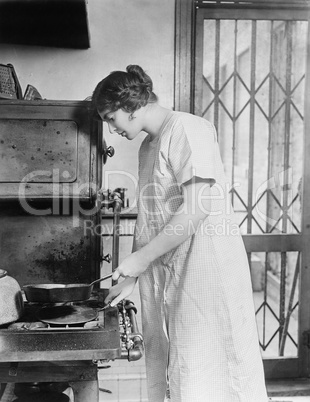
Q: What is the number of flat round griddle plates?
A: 1